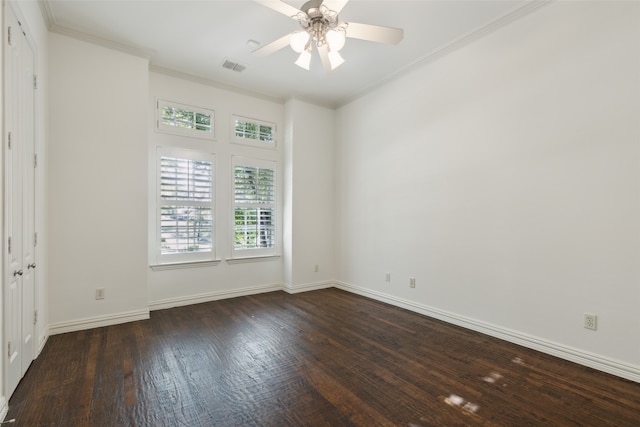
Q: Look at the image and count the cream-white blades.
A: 5